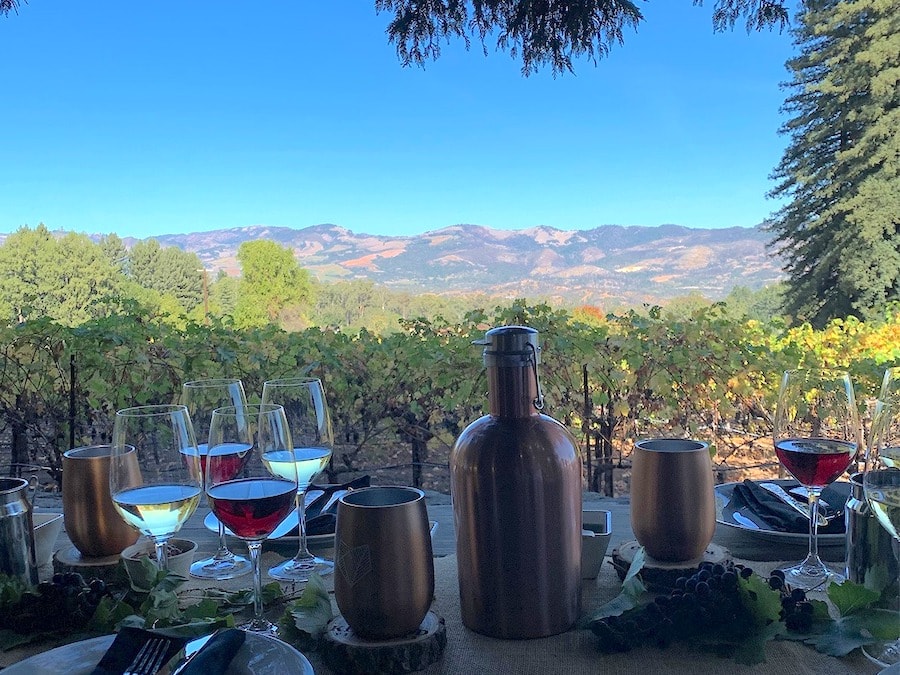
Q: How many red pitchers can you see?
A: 0